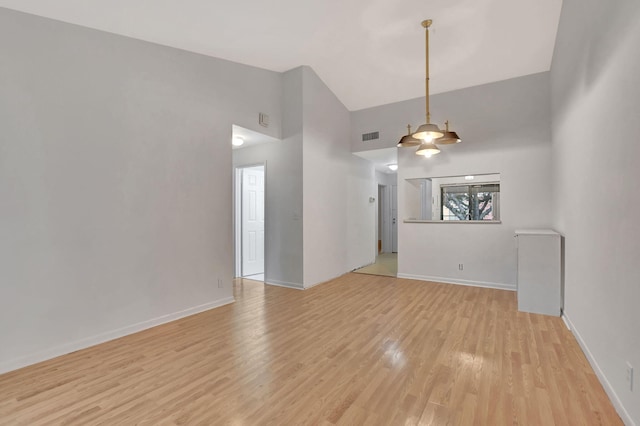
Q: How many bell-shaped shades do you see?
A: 4